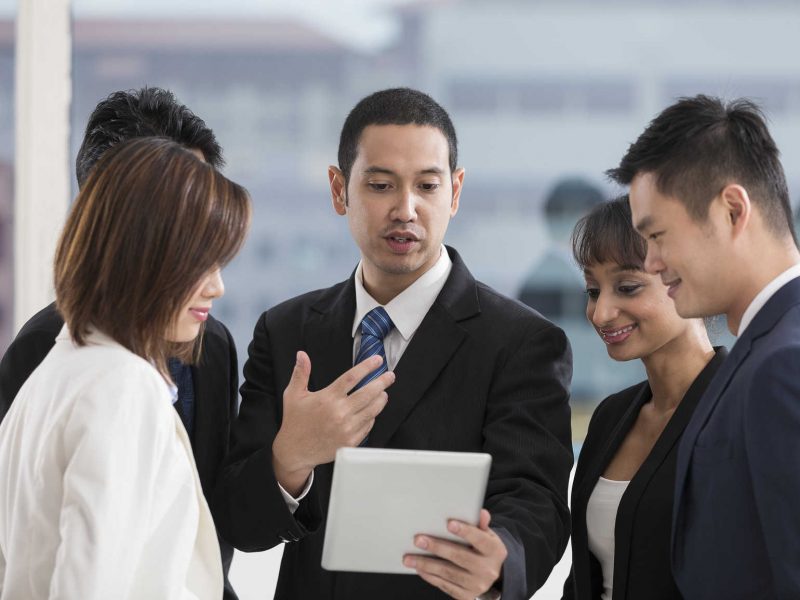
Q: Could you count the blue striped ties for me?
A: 1